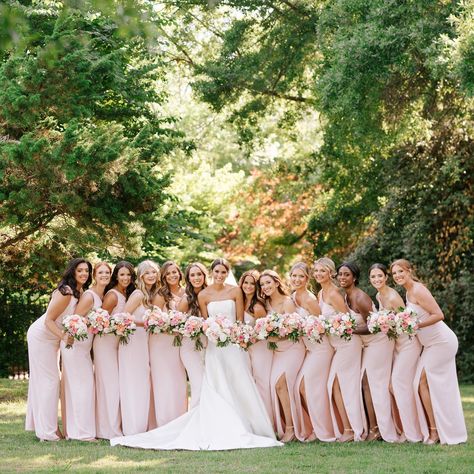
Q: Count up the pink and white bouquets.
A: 14